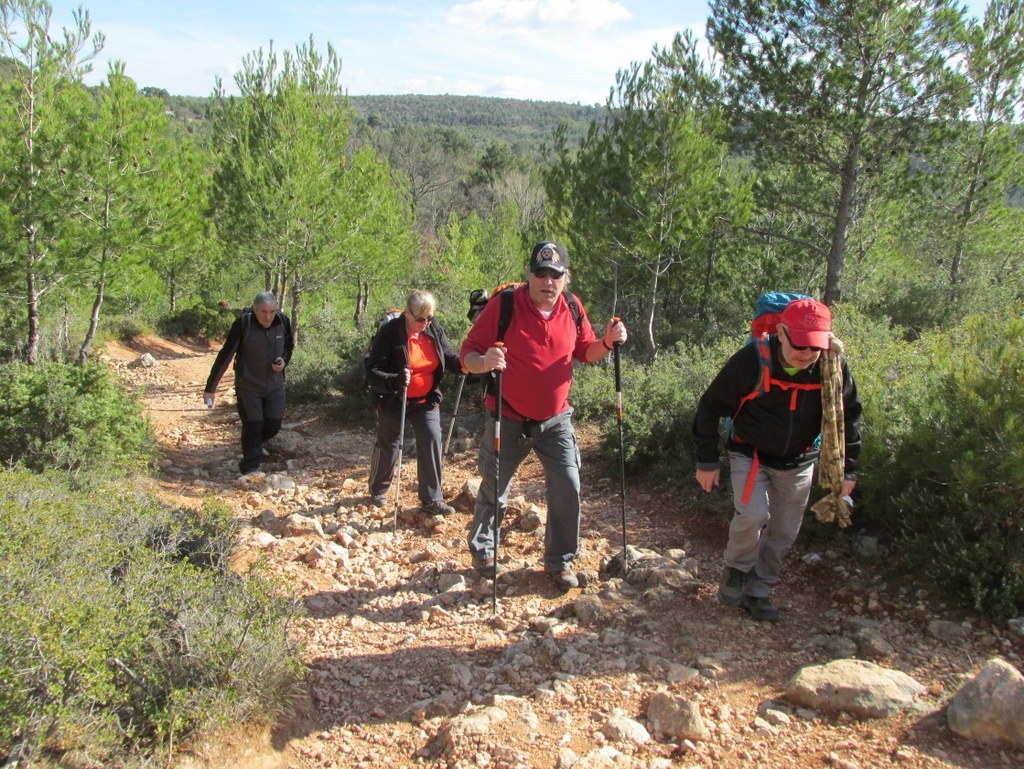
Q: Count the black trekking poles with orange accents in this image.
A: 2